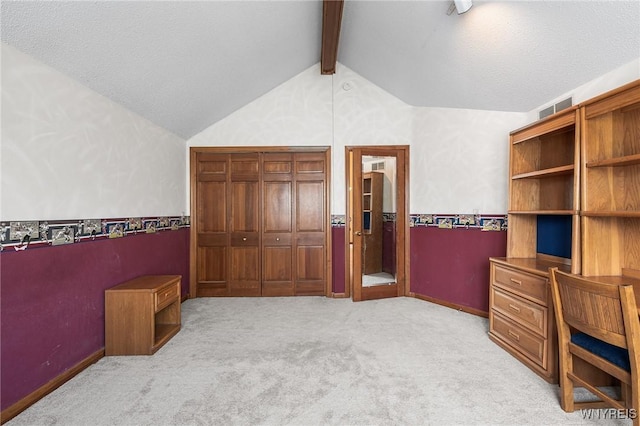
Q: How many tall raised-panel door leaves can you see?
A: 4